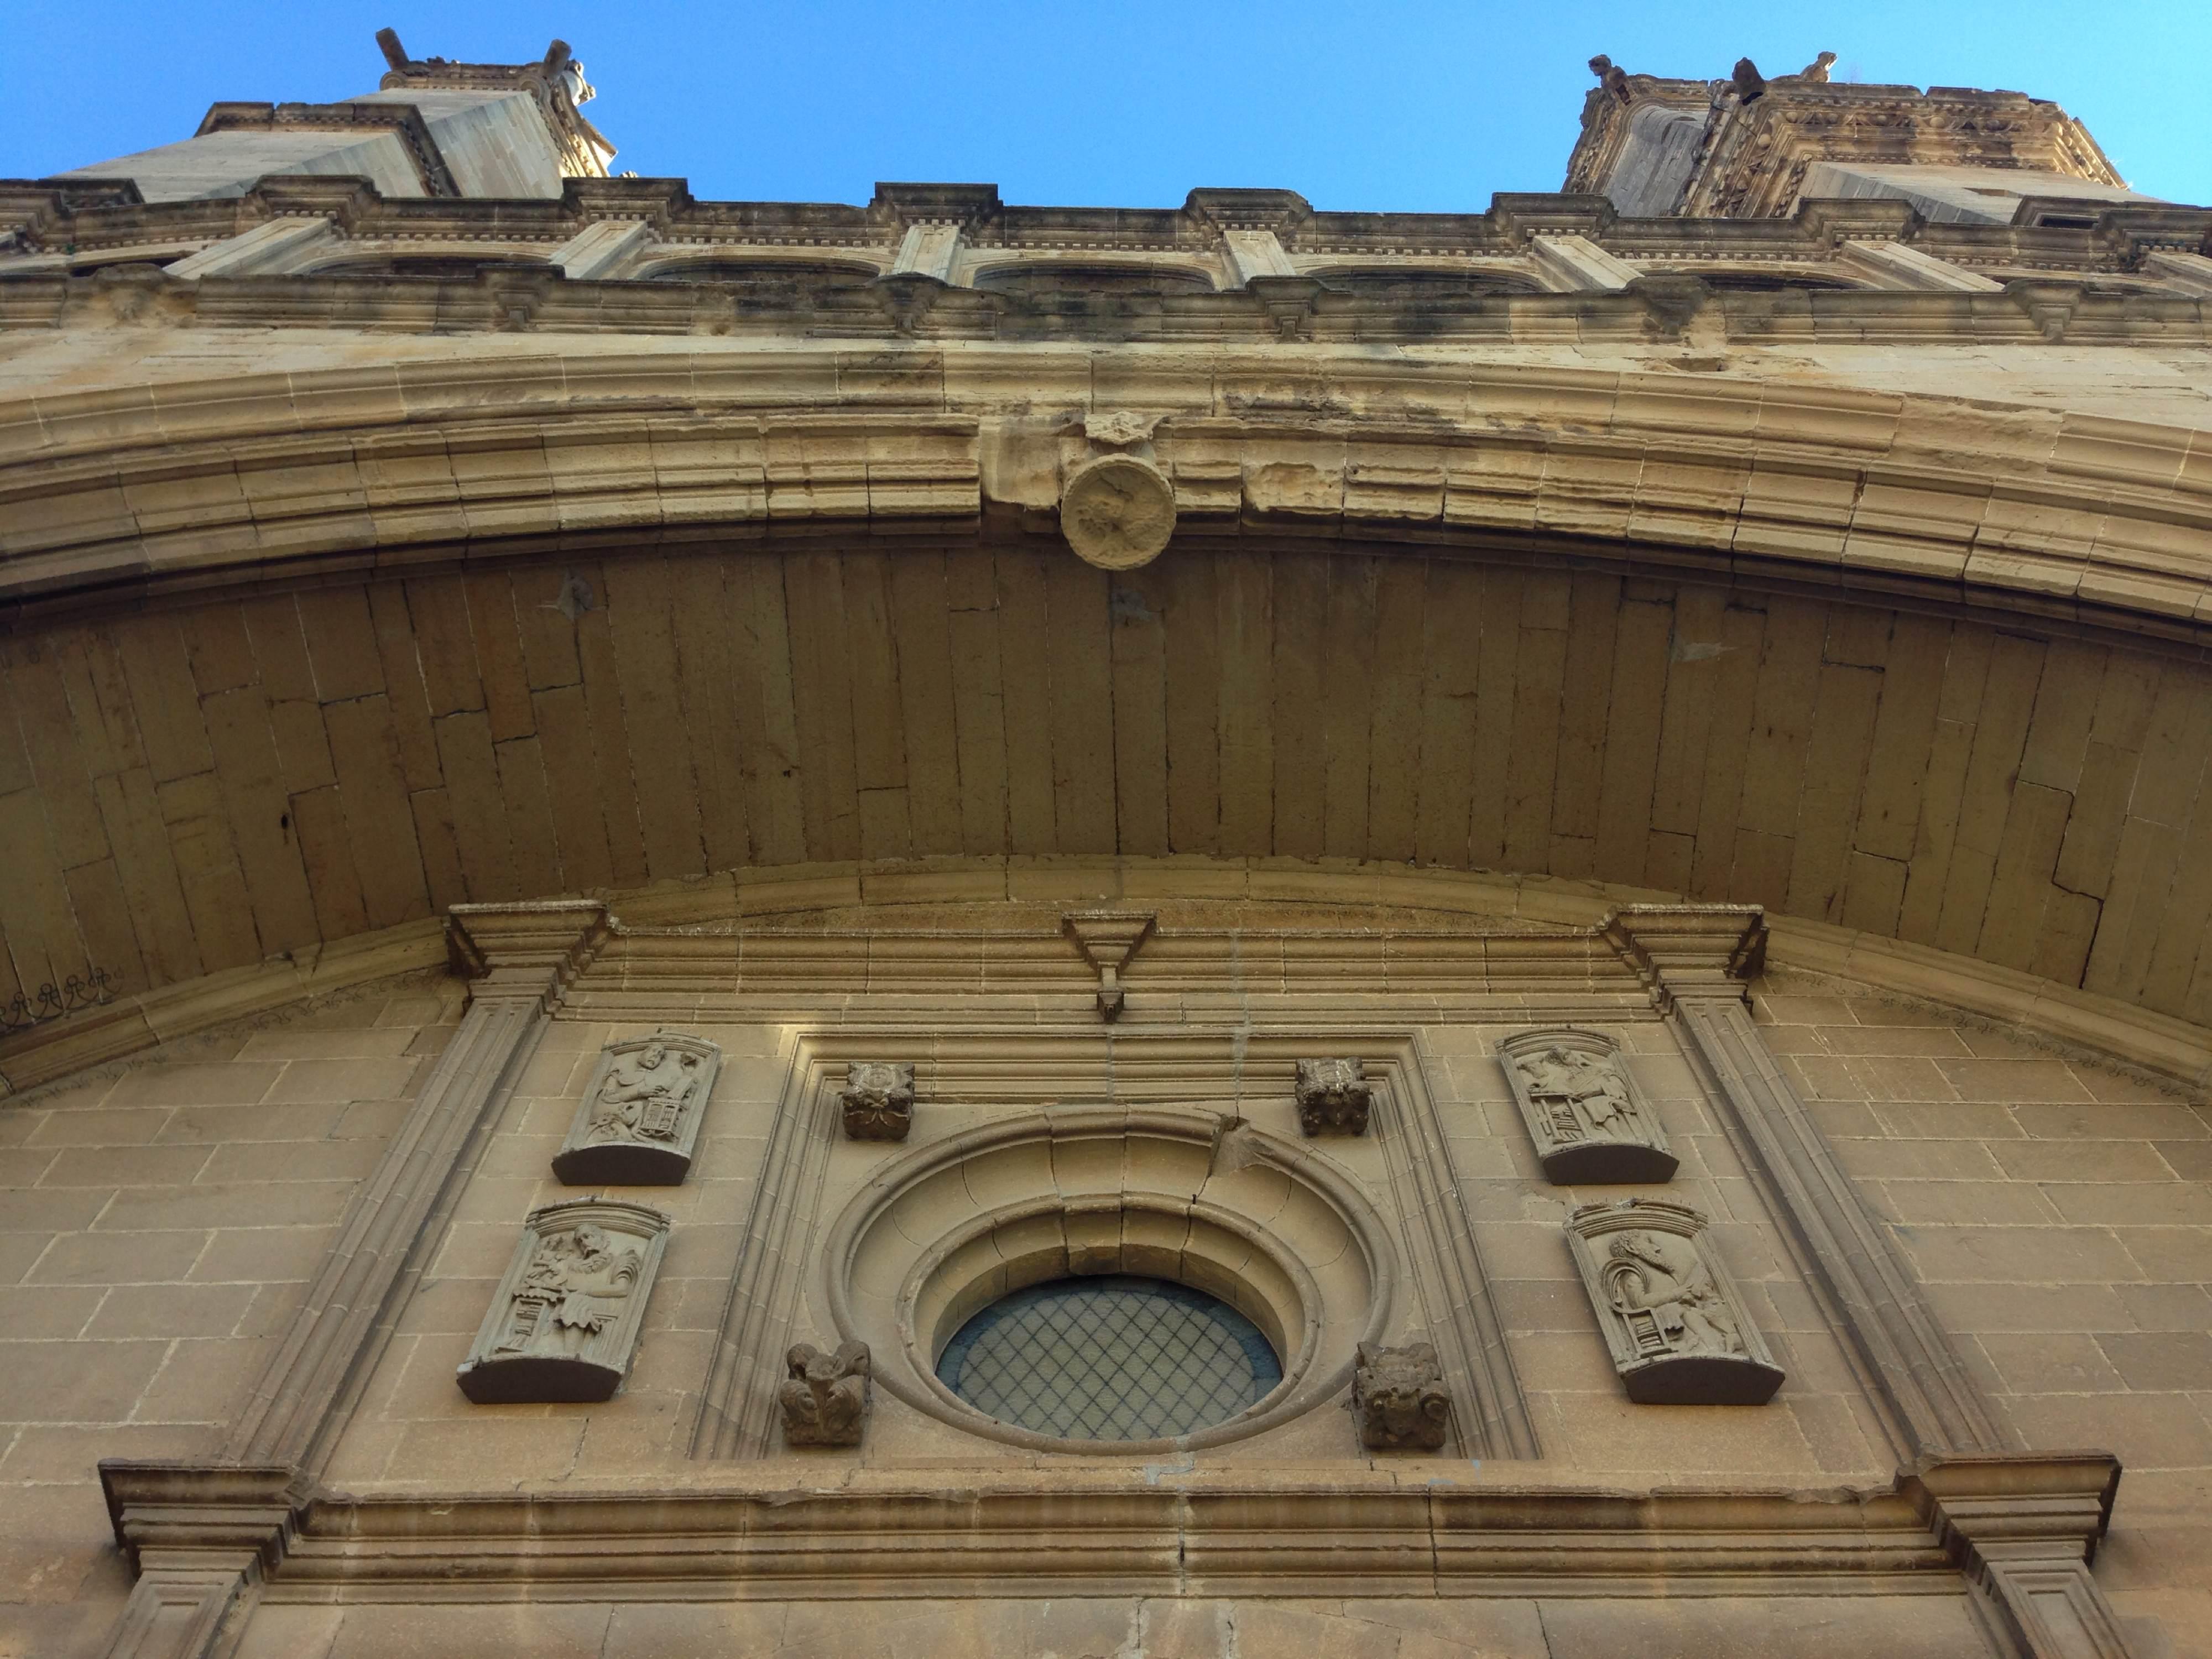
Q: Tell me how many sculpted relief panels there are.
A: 4